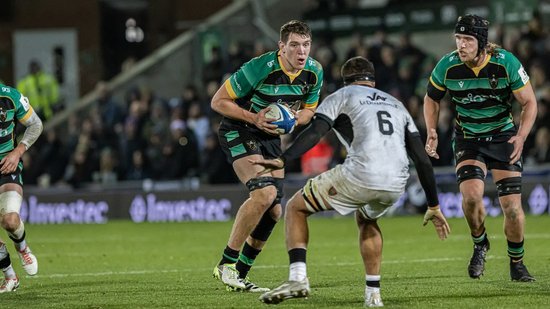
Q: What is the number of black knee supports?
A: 4